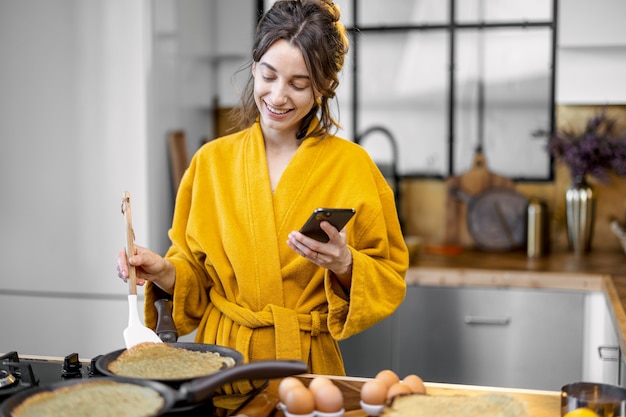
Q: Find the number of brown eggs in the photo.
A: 8